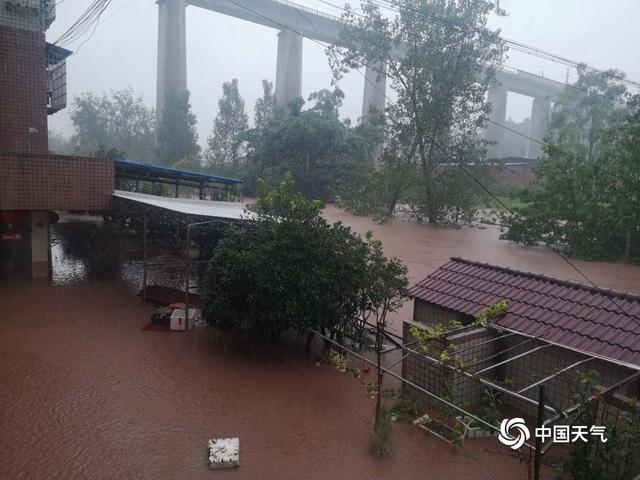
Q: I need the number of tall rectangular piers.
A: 5